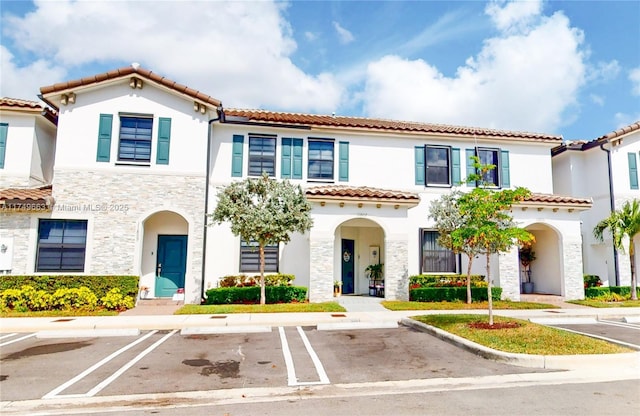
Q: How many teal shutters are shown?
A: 12